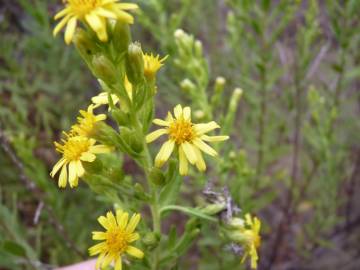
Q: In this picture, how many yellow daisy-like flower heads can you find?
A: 8